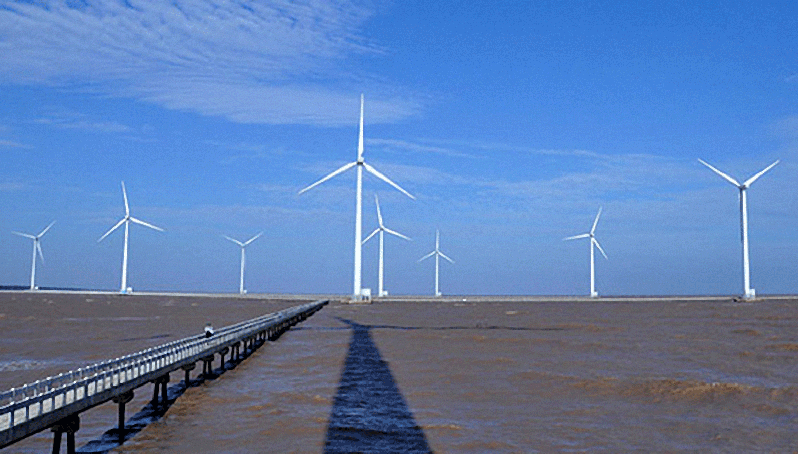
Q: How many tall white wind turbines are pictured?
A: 8